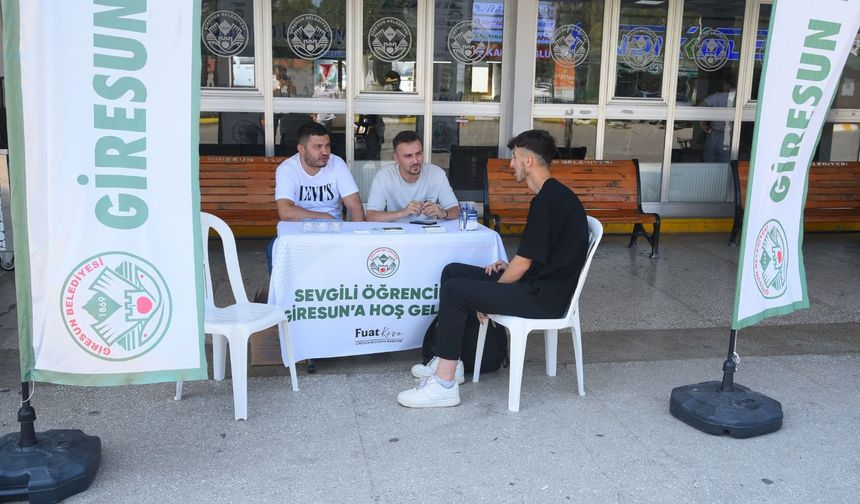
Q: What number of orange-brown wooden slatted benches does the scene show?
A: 3